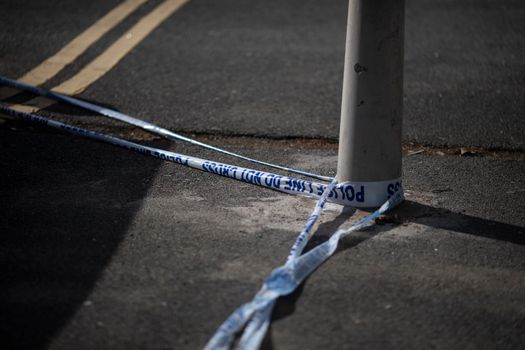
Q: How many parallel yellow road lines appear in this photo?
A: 2